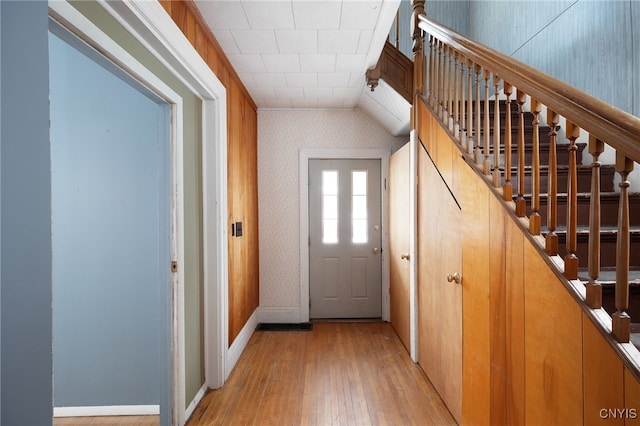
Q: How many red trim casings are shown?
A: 0